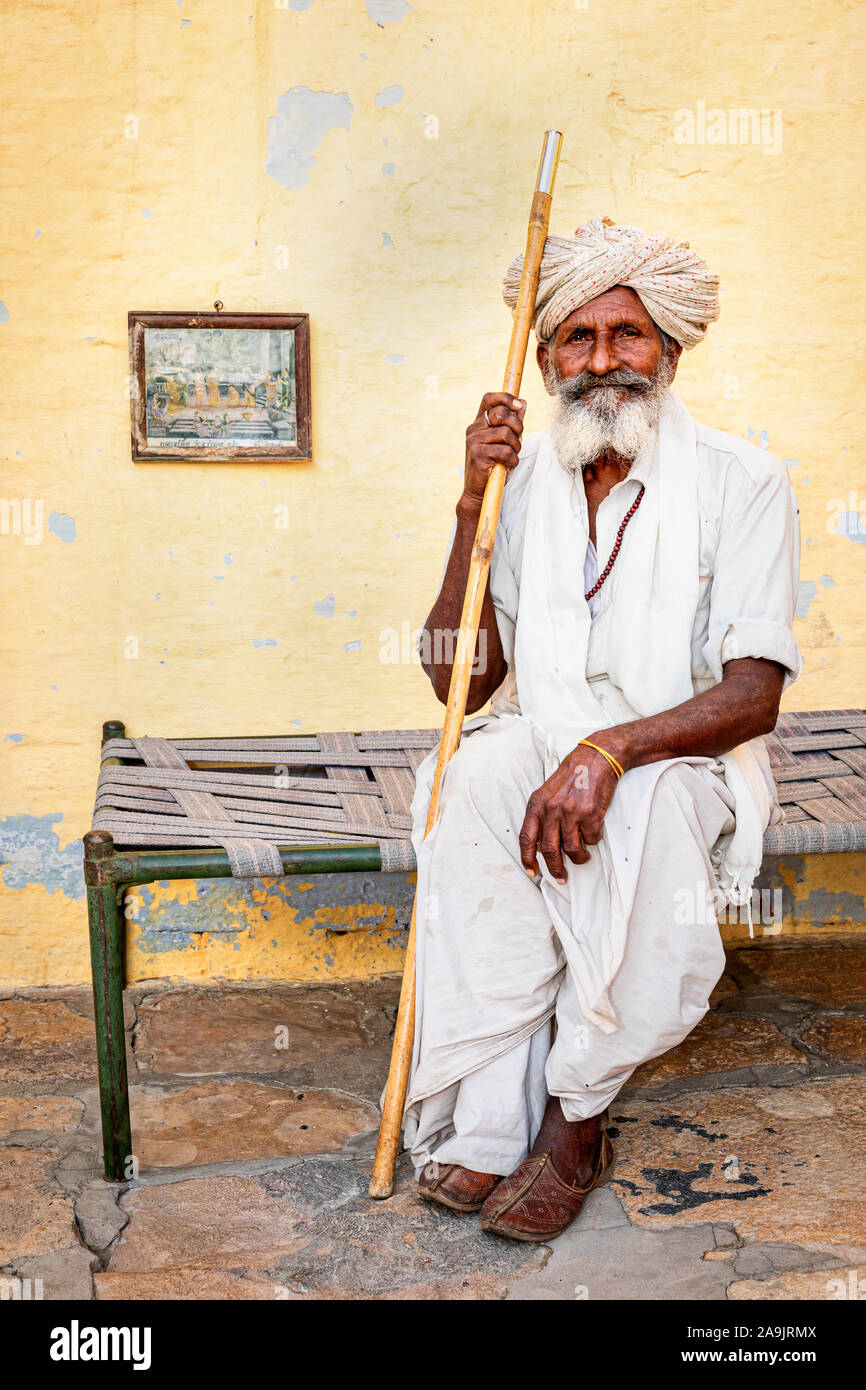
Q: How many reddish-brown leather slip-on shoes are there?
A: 2